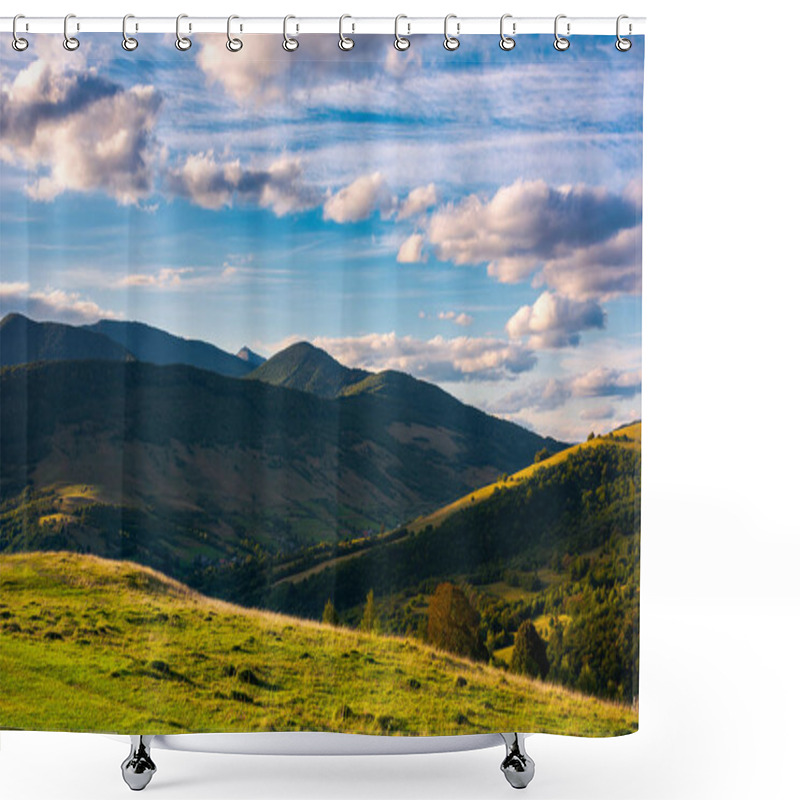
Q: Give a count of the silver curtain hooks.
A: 12